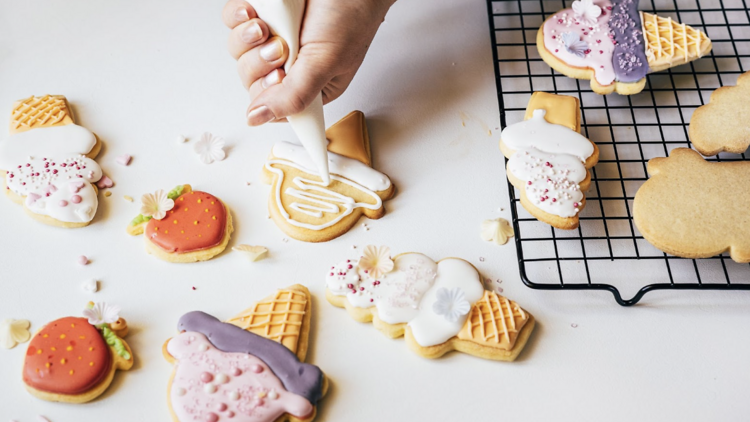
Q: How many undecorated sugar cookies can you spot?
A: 2